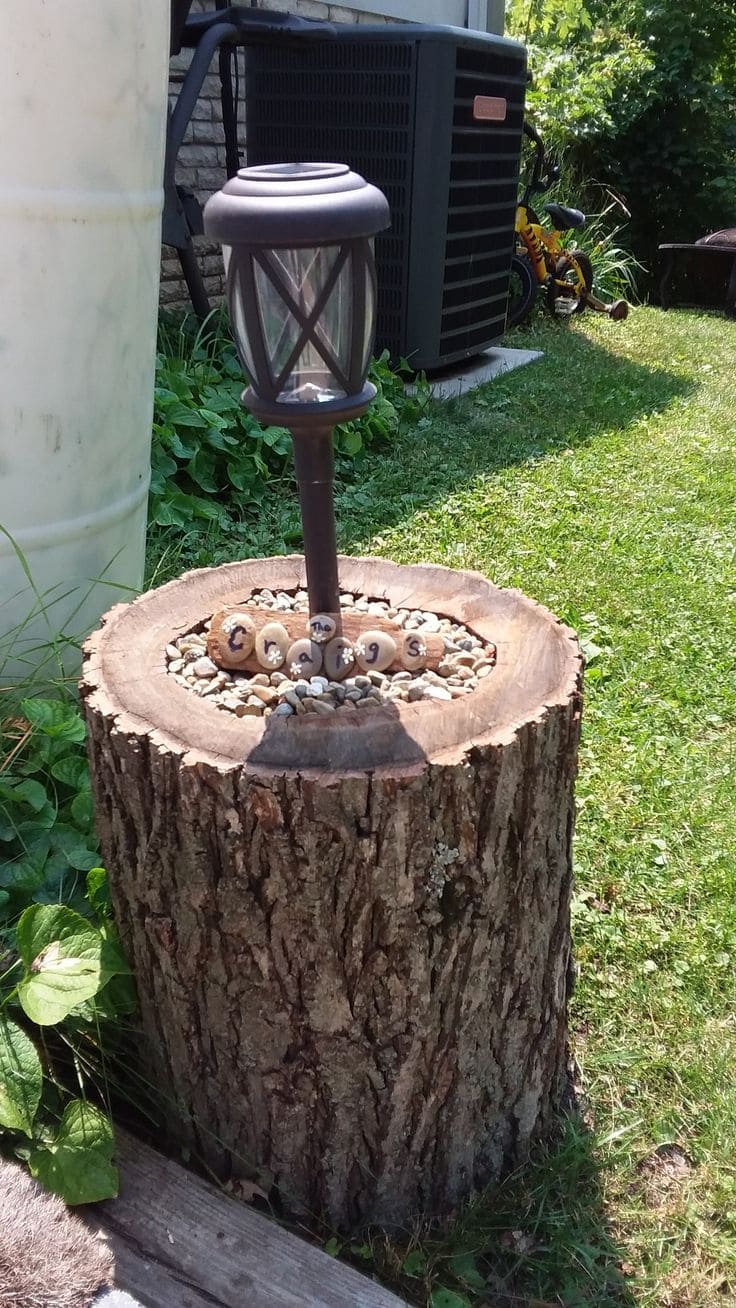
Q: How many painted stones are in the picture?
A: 7